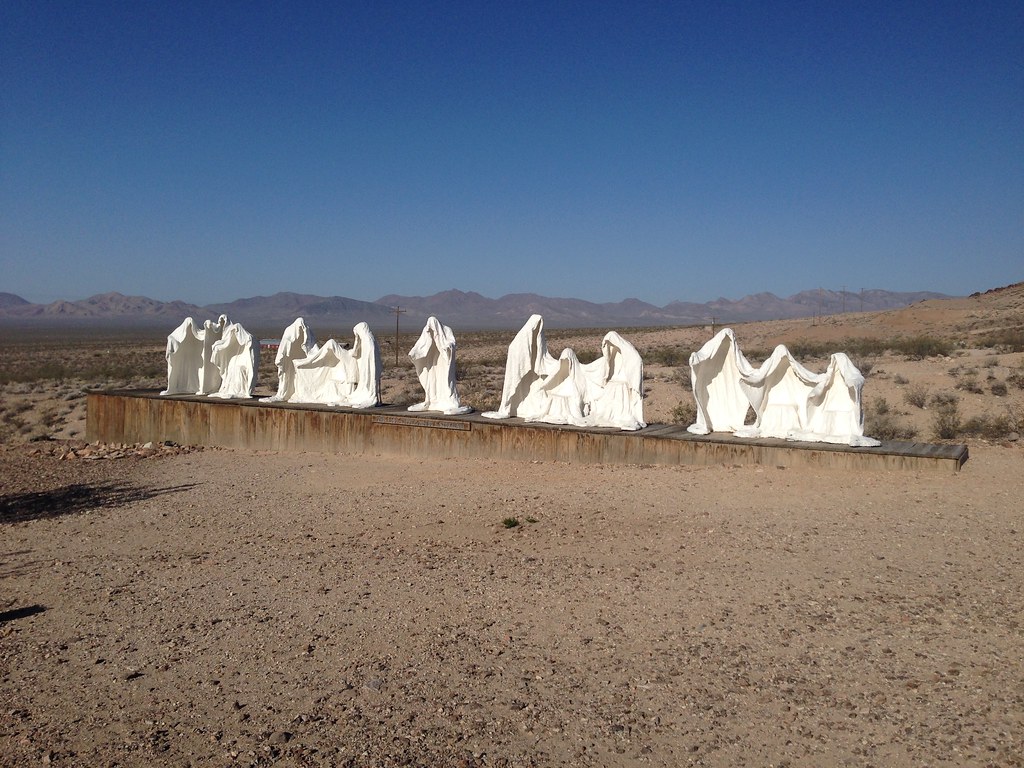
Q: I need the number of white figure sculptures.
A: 13